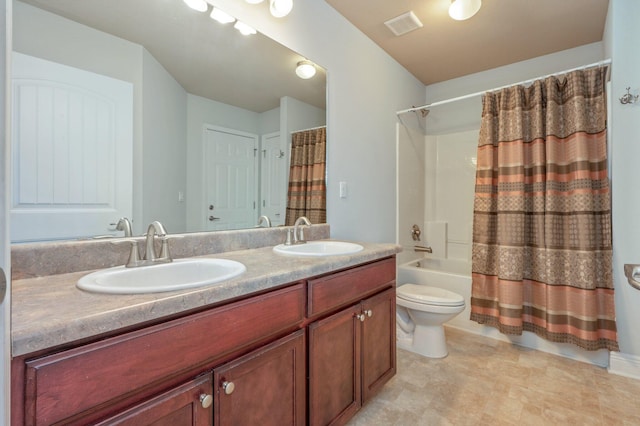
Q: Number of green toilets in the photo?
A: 0